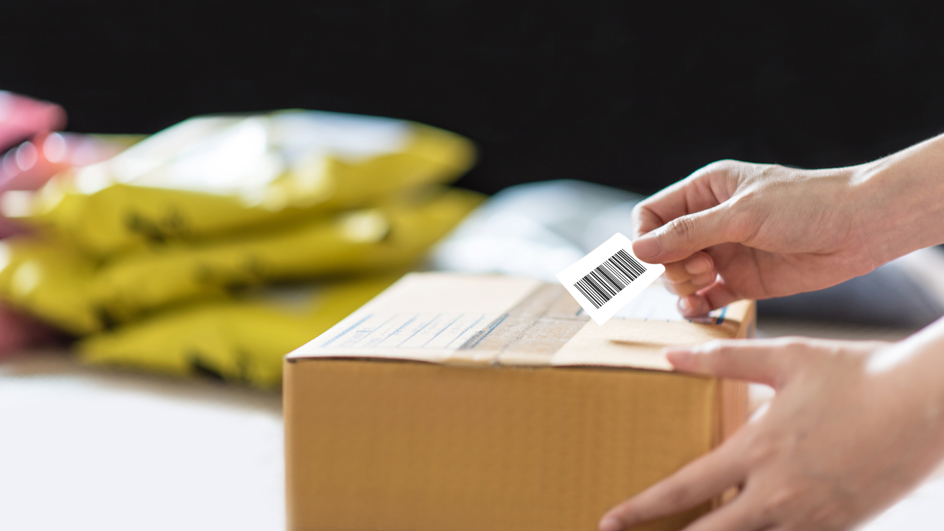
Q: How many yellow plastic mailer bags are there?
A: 3